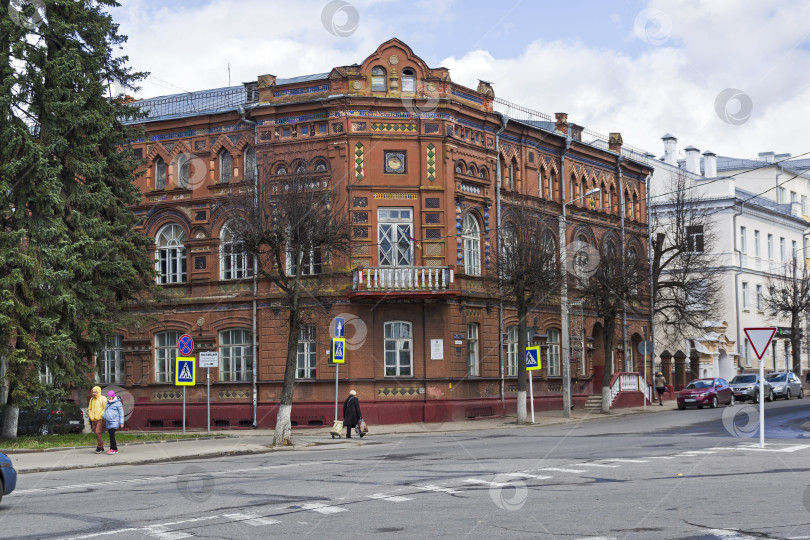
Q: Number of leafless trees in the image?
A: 5